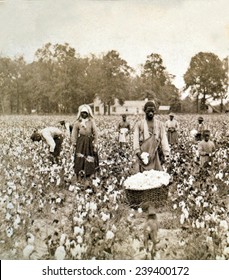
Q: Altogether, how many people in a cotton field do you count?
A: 8